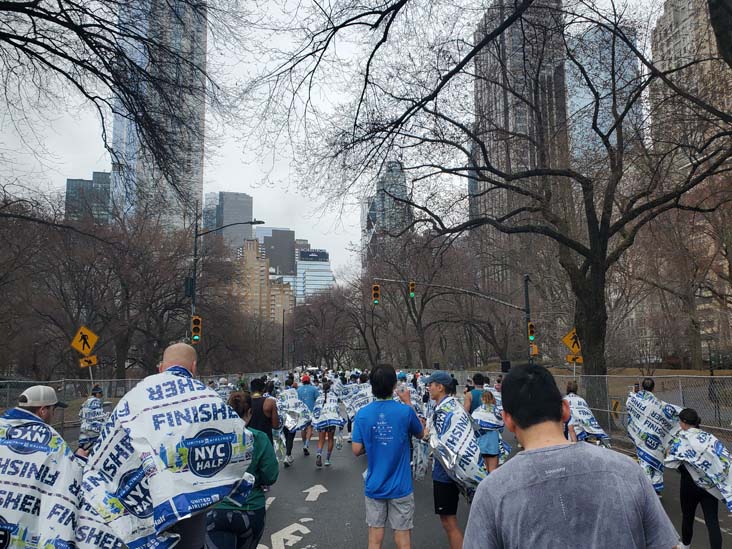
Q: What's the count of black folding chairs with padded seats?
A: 0